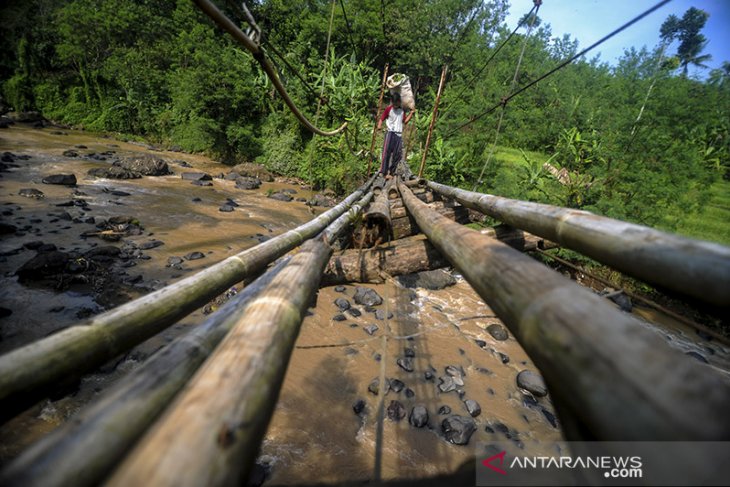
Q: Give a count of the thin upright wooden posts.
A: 2